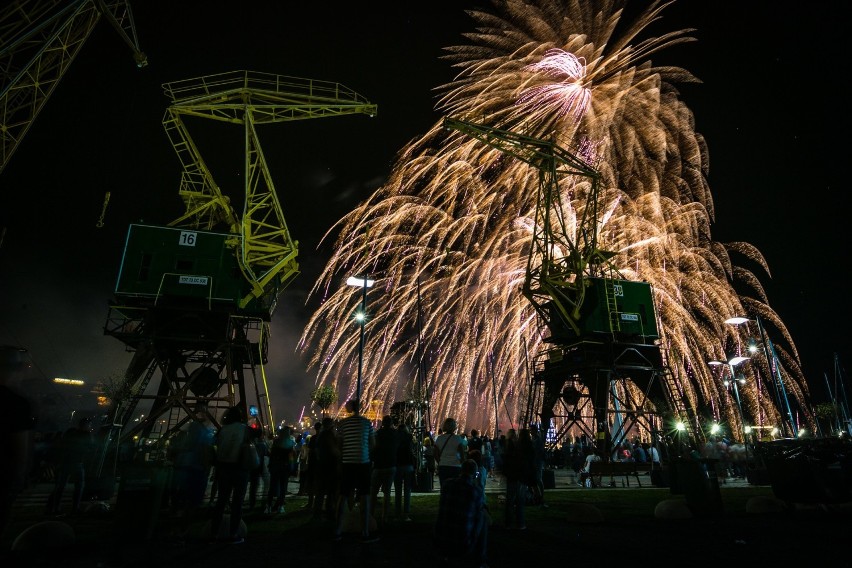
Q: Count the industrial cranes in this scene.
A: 3